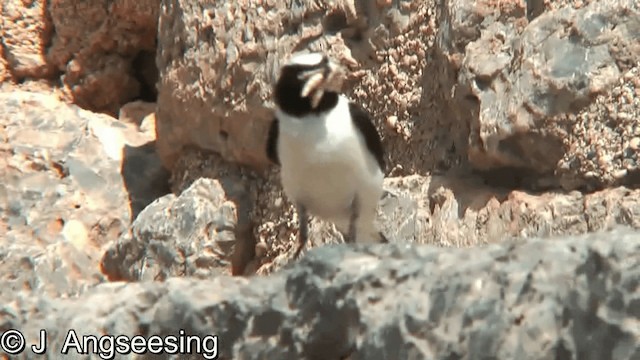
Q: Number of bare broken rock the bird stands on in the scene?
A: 1